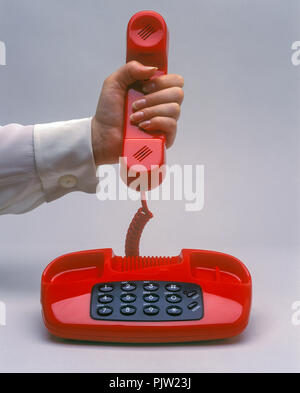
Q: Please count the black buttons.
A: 14